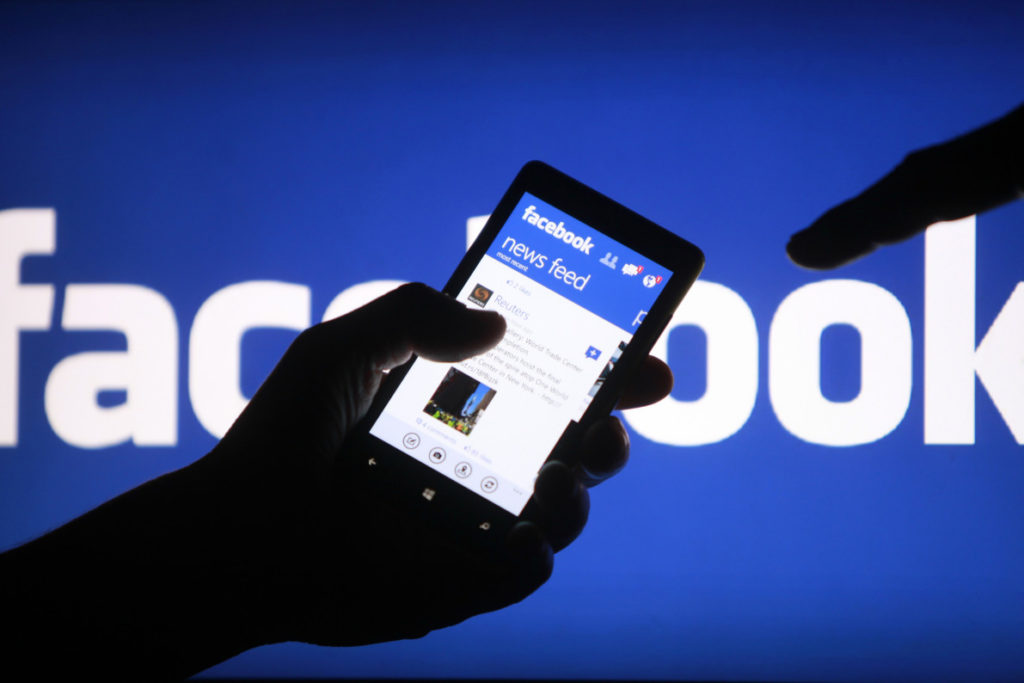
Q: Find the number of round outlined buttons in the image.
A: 4